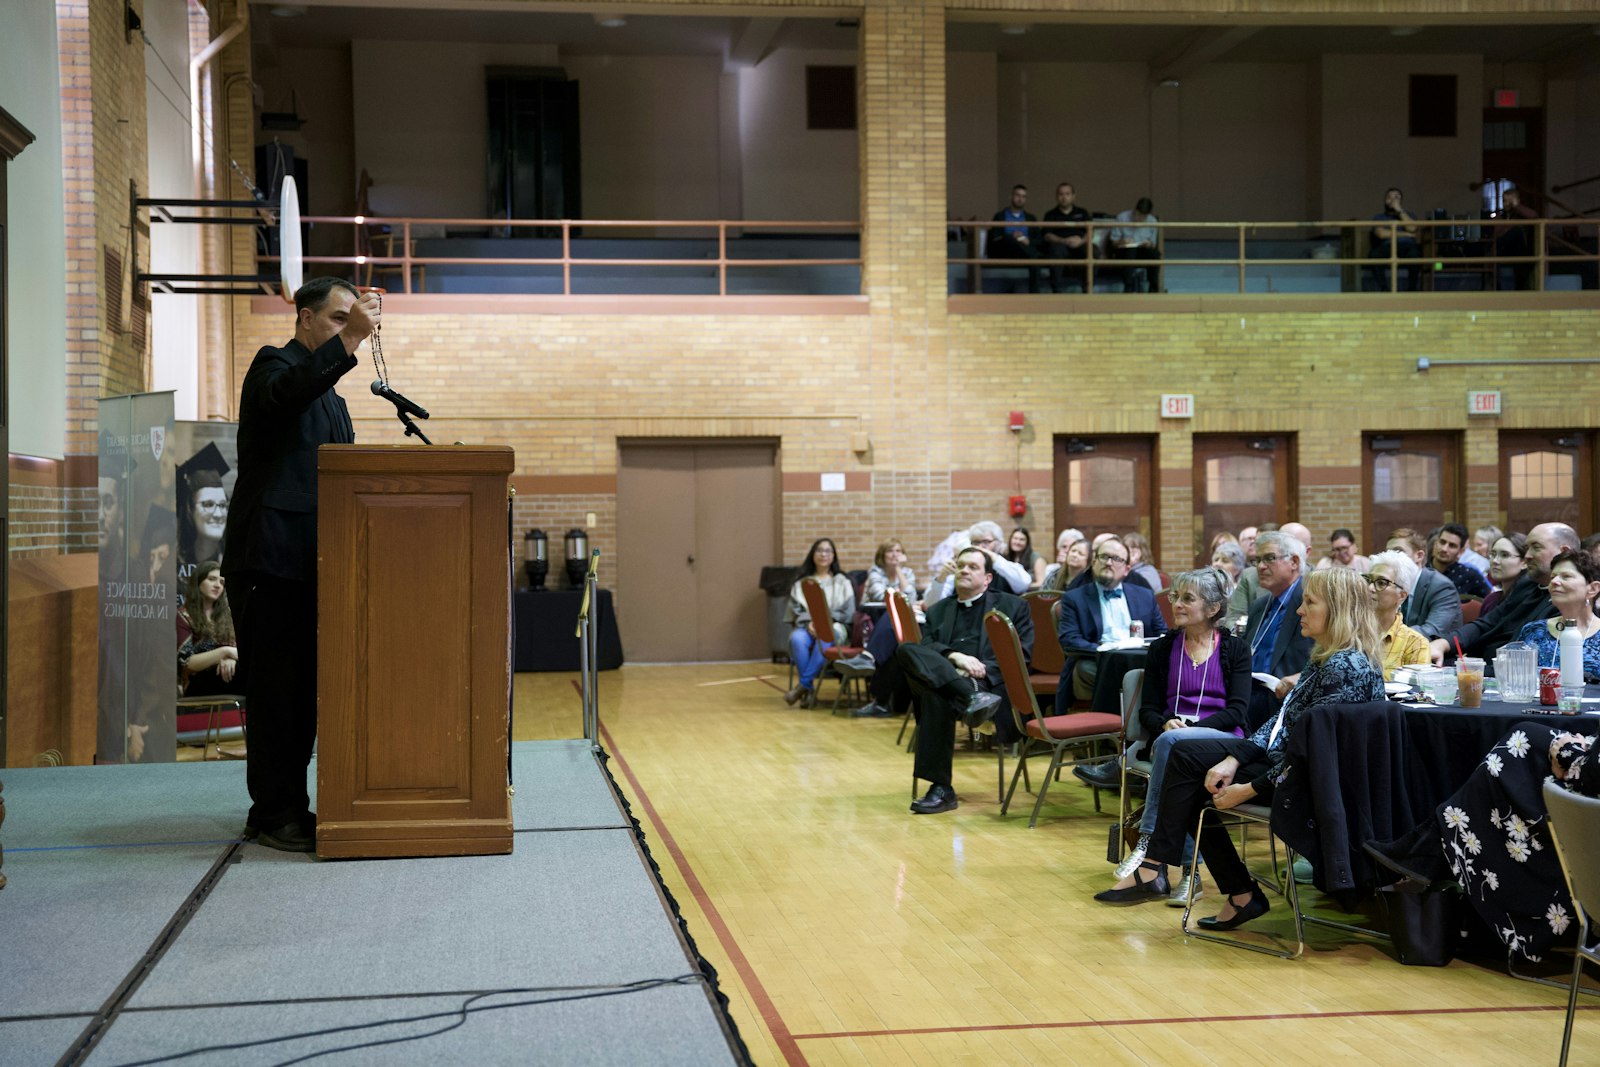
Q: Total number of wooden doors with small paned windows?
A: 4